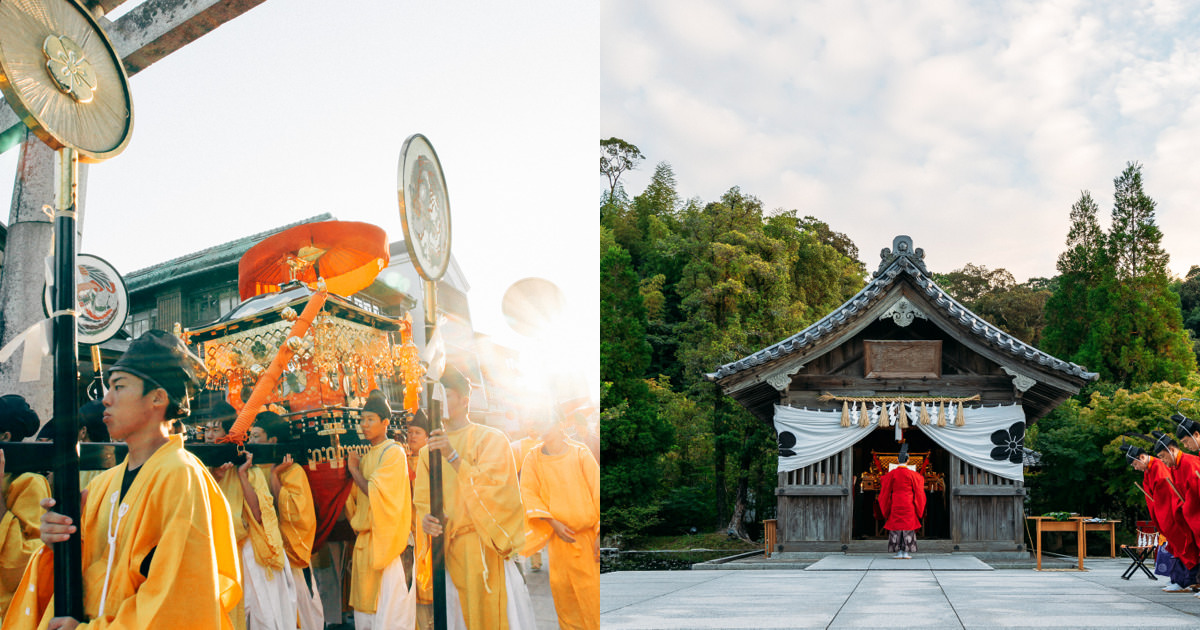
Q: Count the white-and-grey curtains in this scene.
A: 2